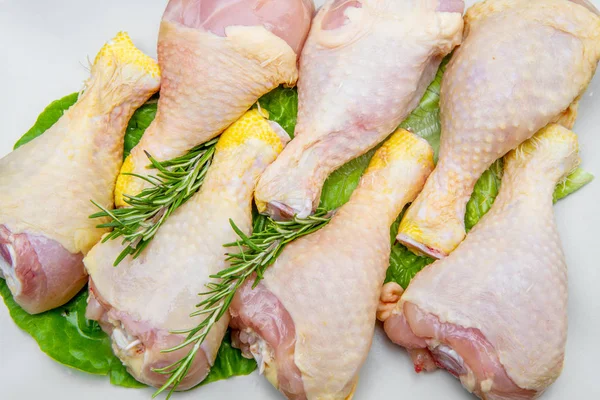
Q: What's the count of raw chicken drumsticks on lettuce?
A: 7